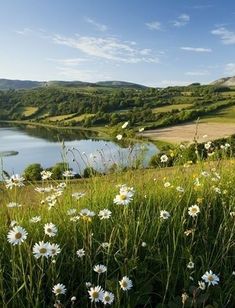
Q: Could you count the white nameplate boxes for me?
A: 0